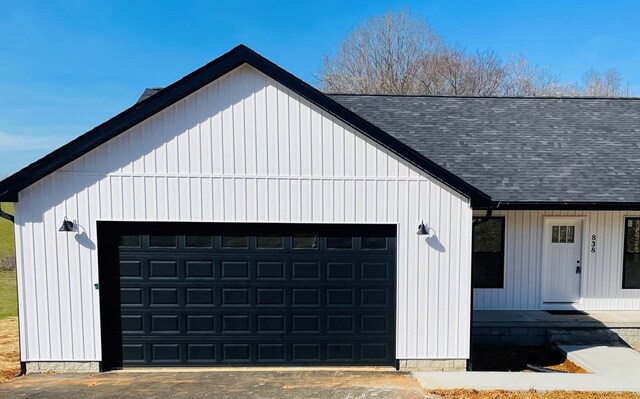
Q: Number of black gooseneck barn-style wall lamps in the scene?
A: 2